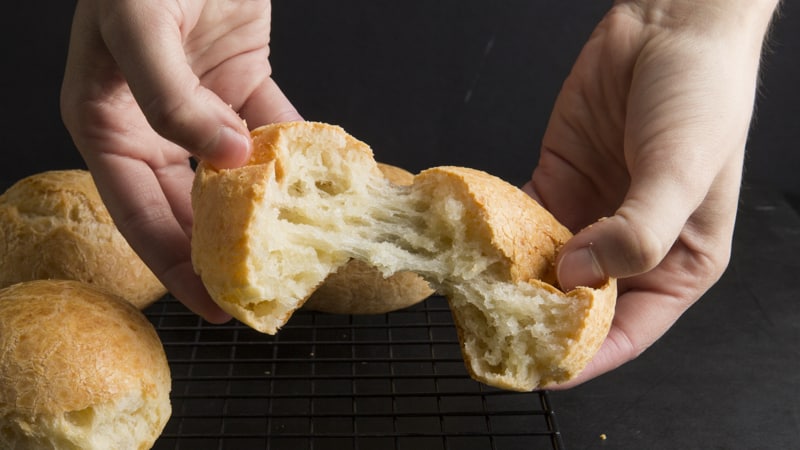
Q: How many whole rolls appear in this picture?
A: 3